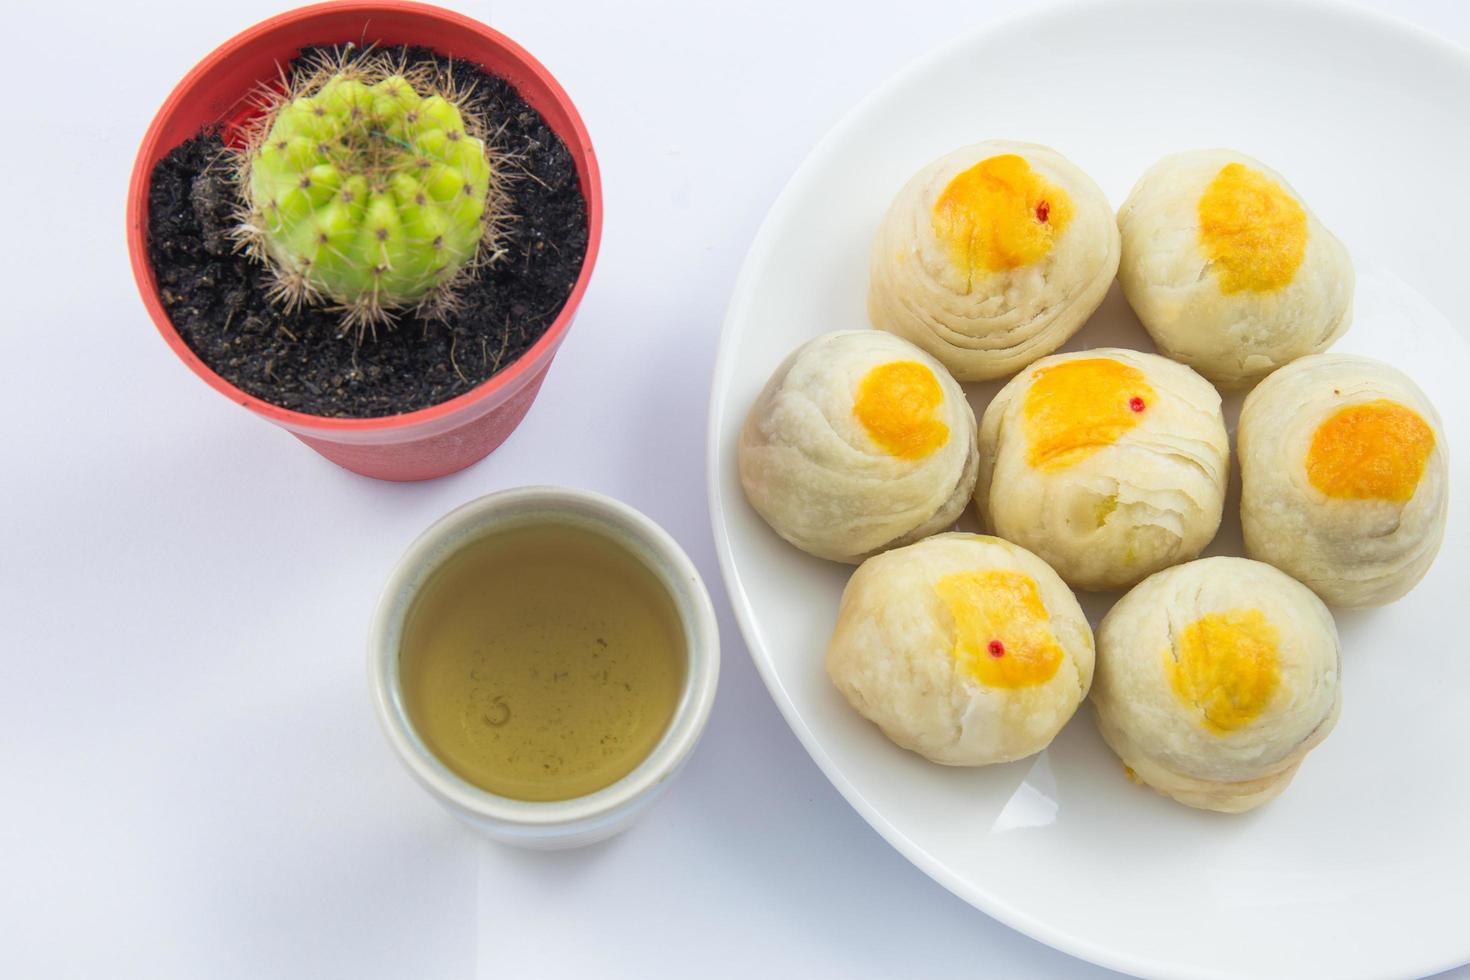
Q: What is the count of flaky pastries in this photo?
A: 7